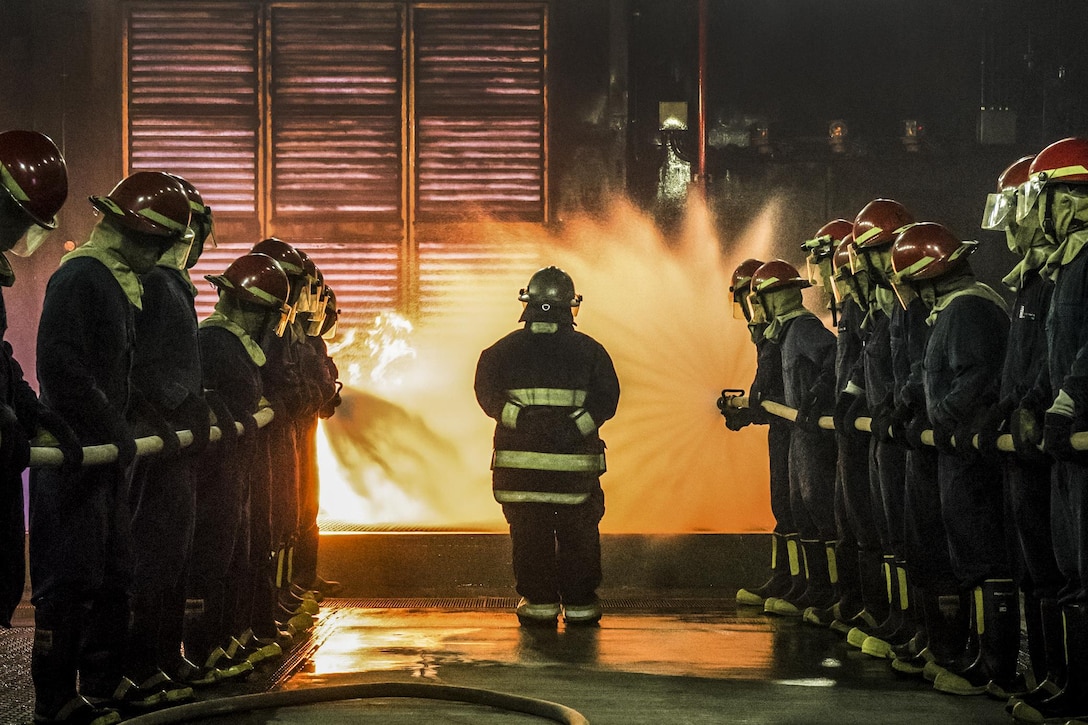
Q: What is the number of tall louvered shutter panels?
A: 3